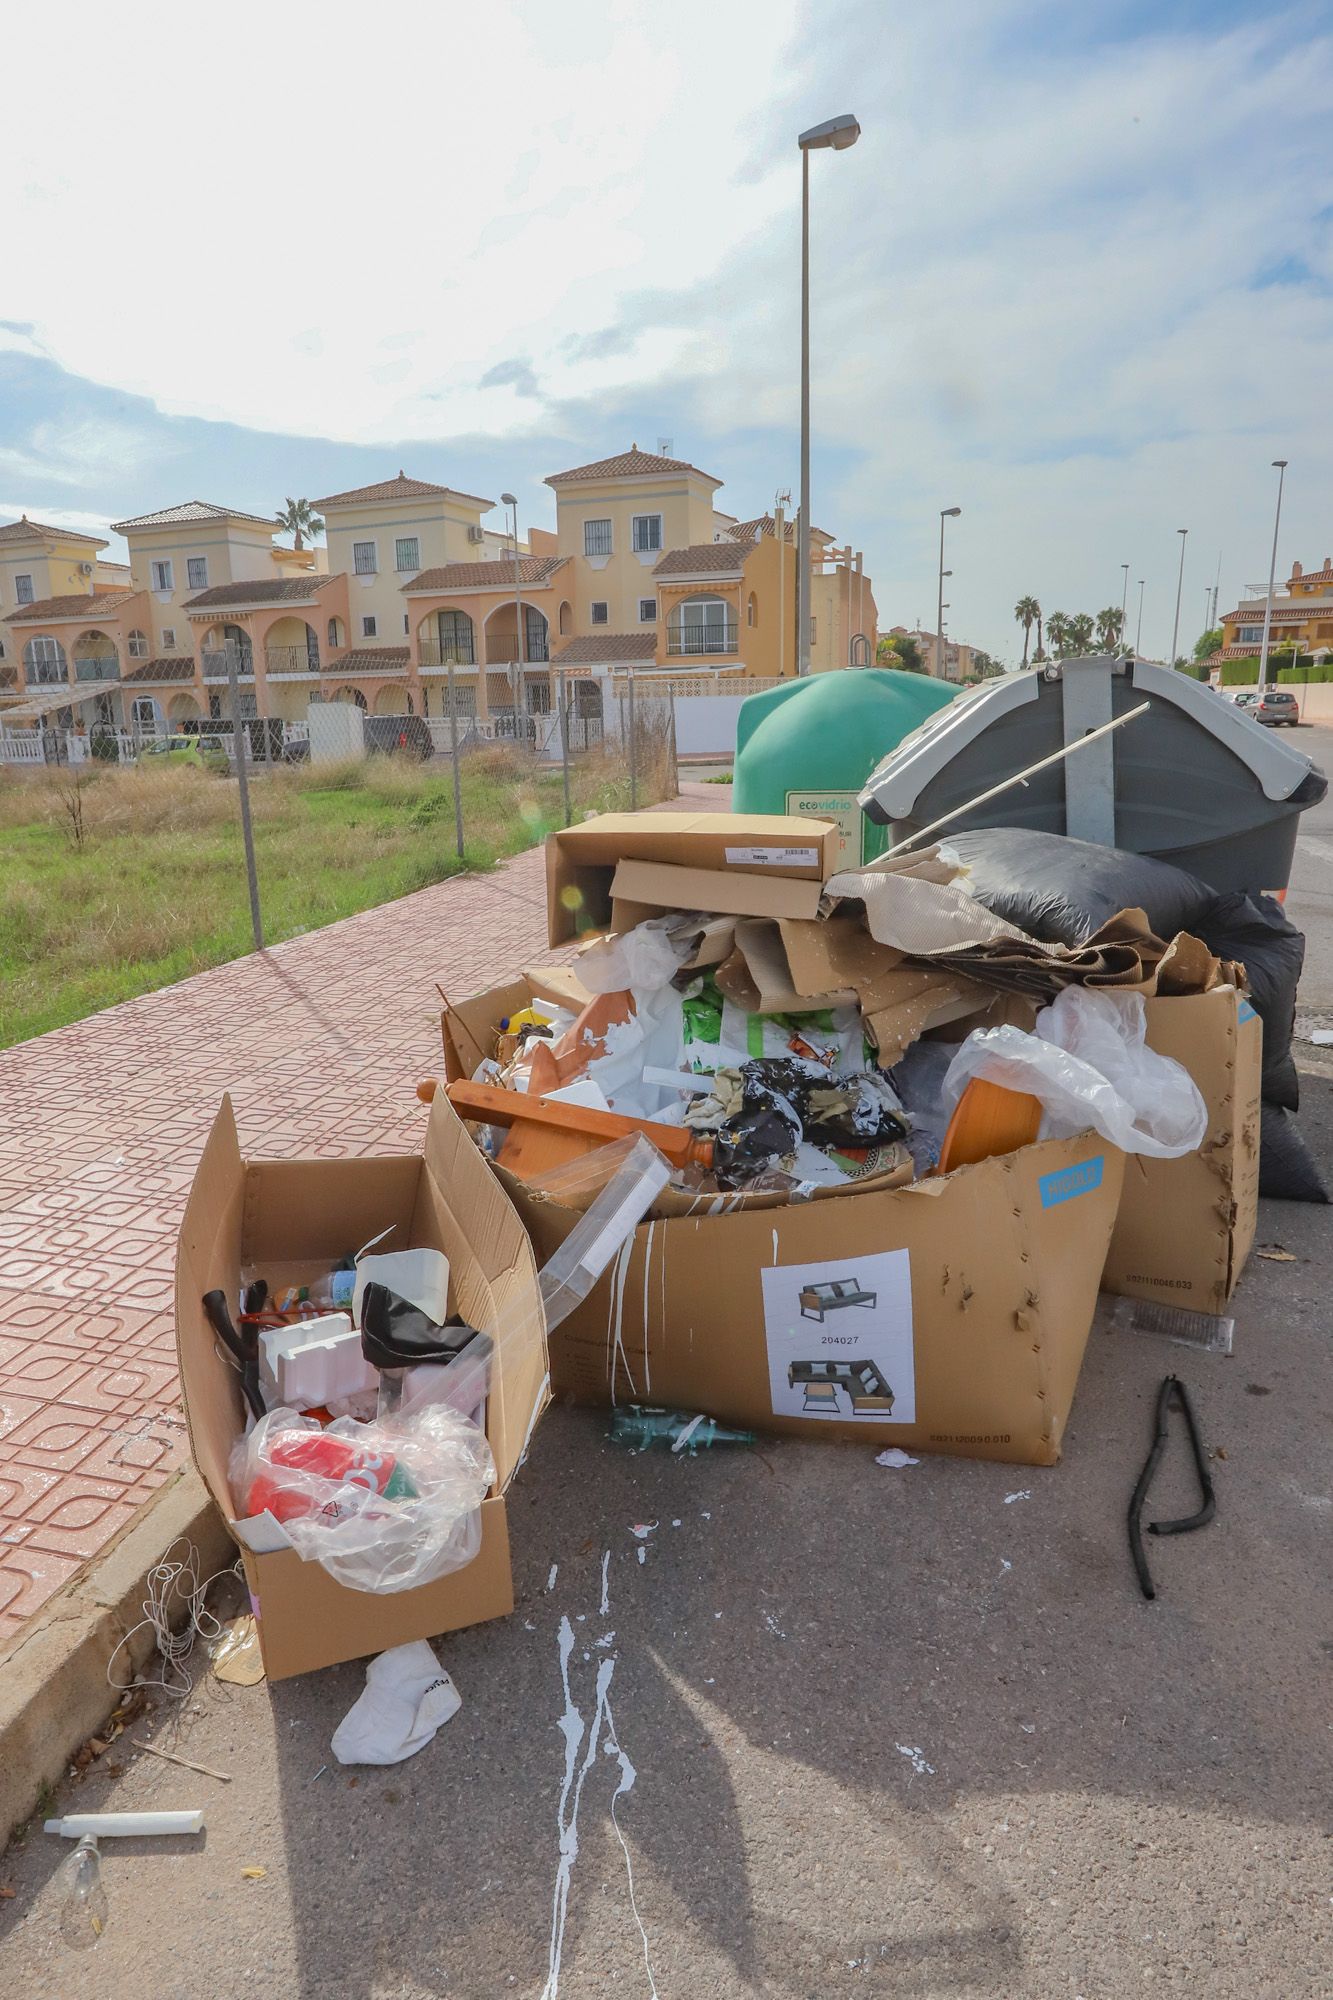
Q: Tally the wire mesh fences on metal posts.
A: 1